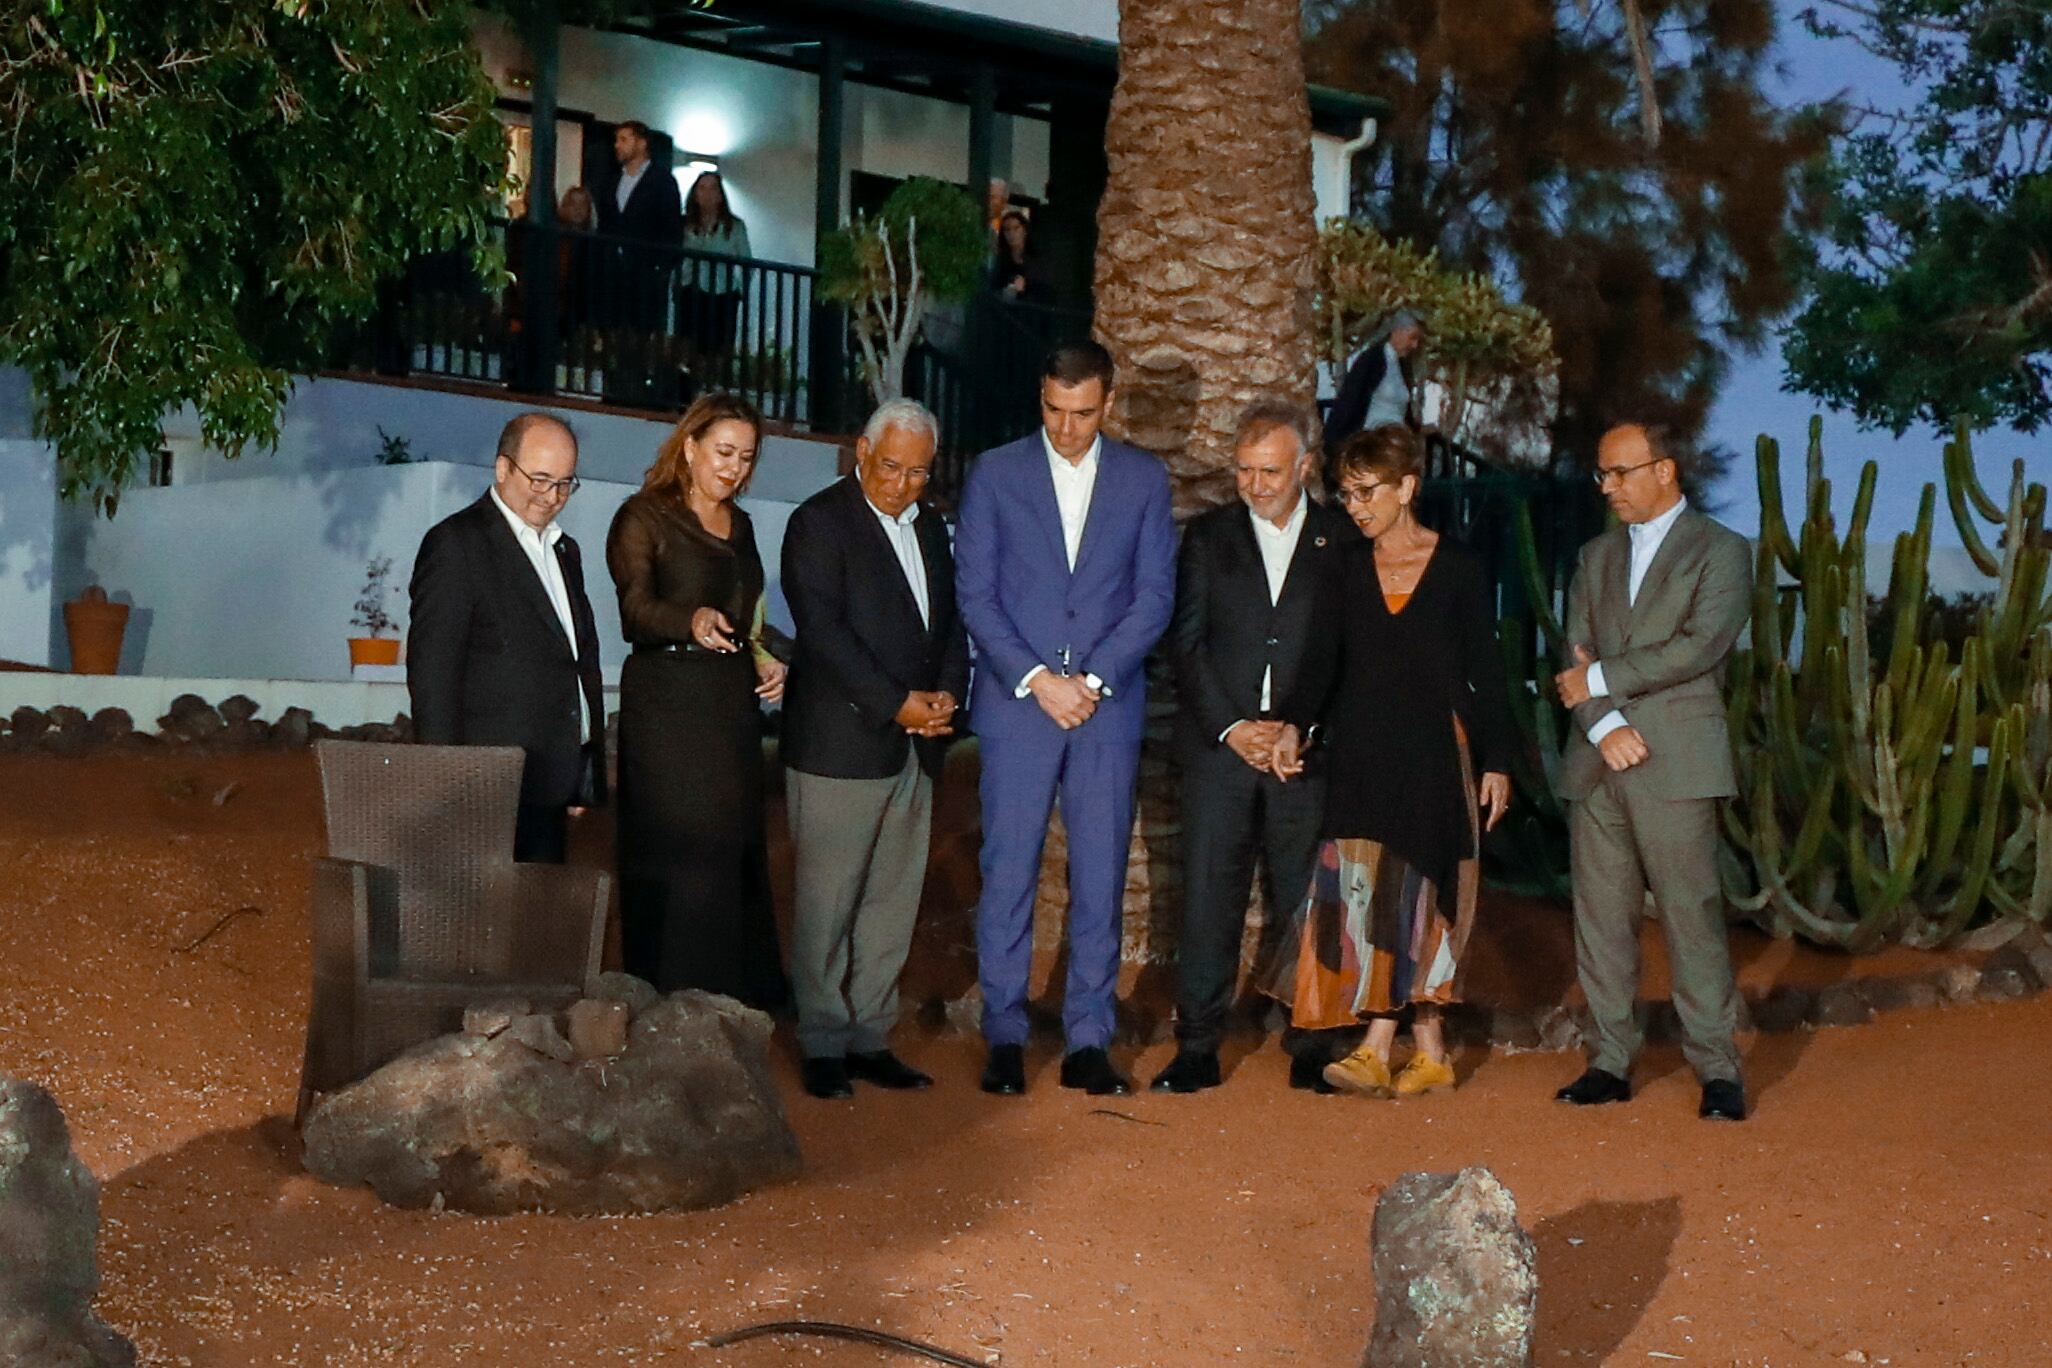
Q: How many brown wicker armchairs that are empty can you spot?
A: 1